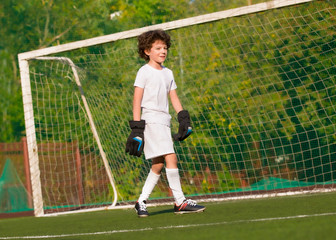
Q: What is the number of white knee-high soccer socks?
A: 2